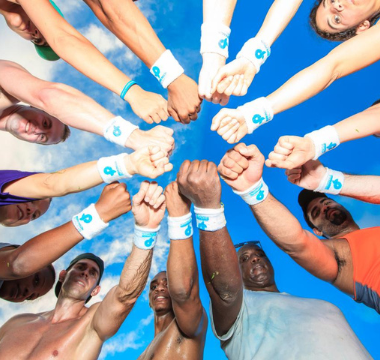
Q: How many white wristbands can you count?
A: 13